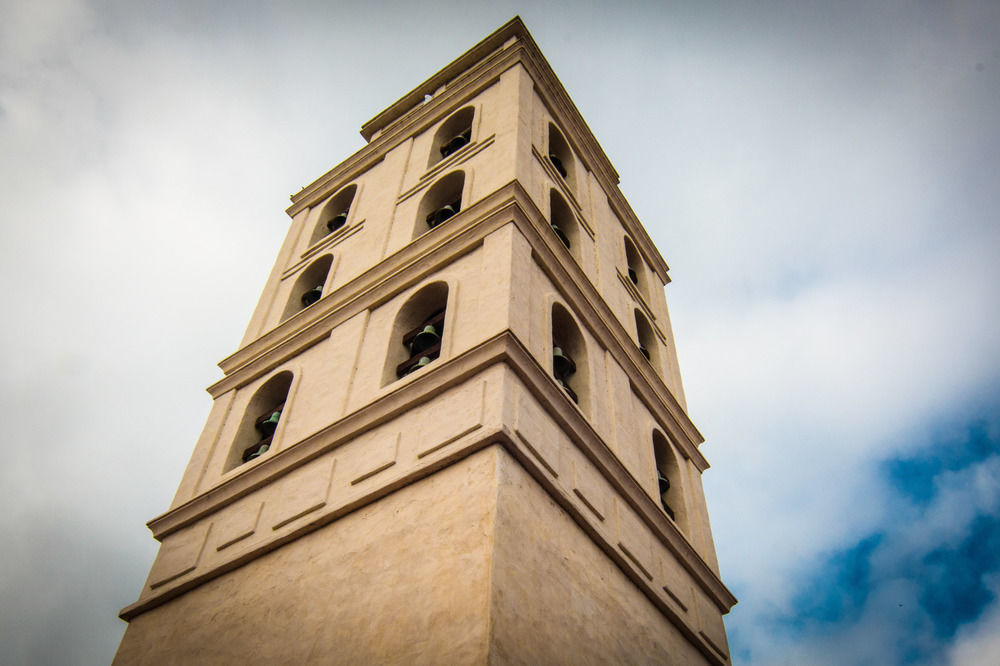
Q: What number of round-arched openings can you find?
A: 12